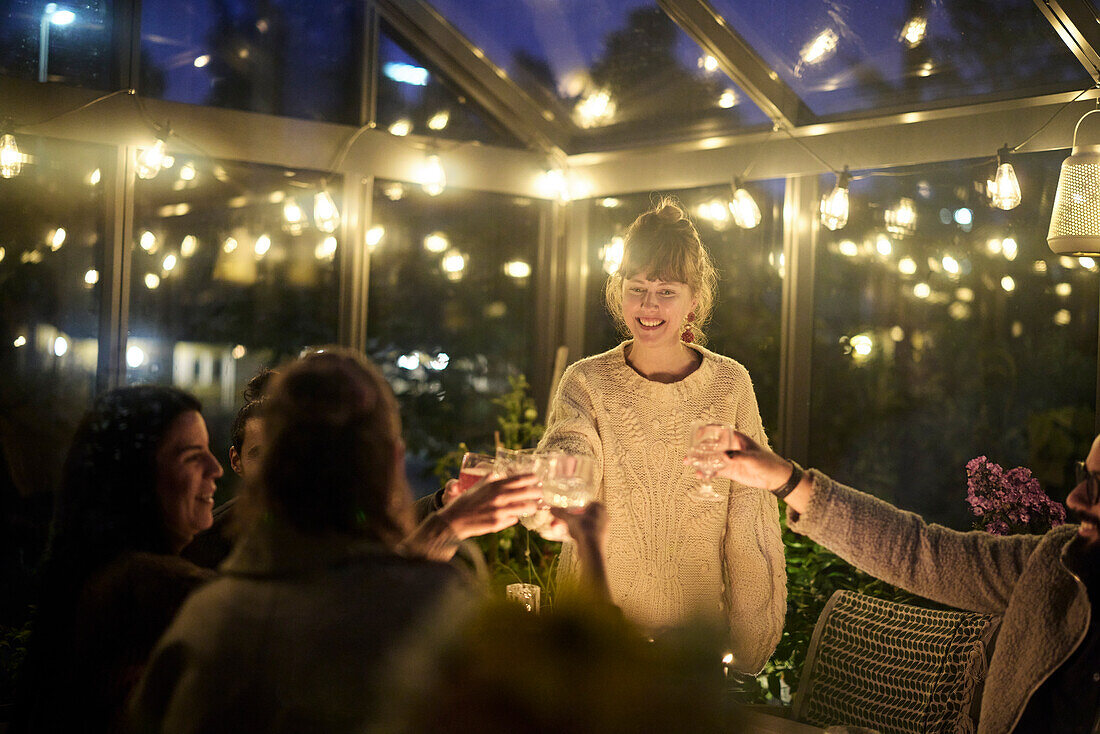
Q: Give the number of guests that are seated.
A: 4